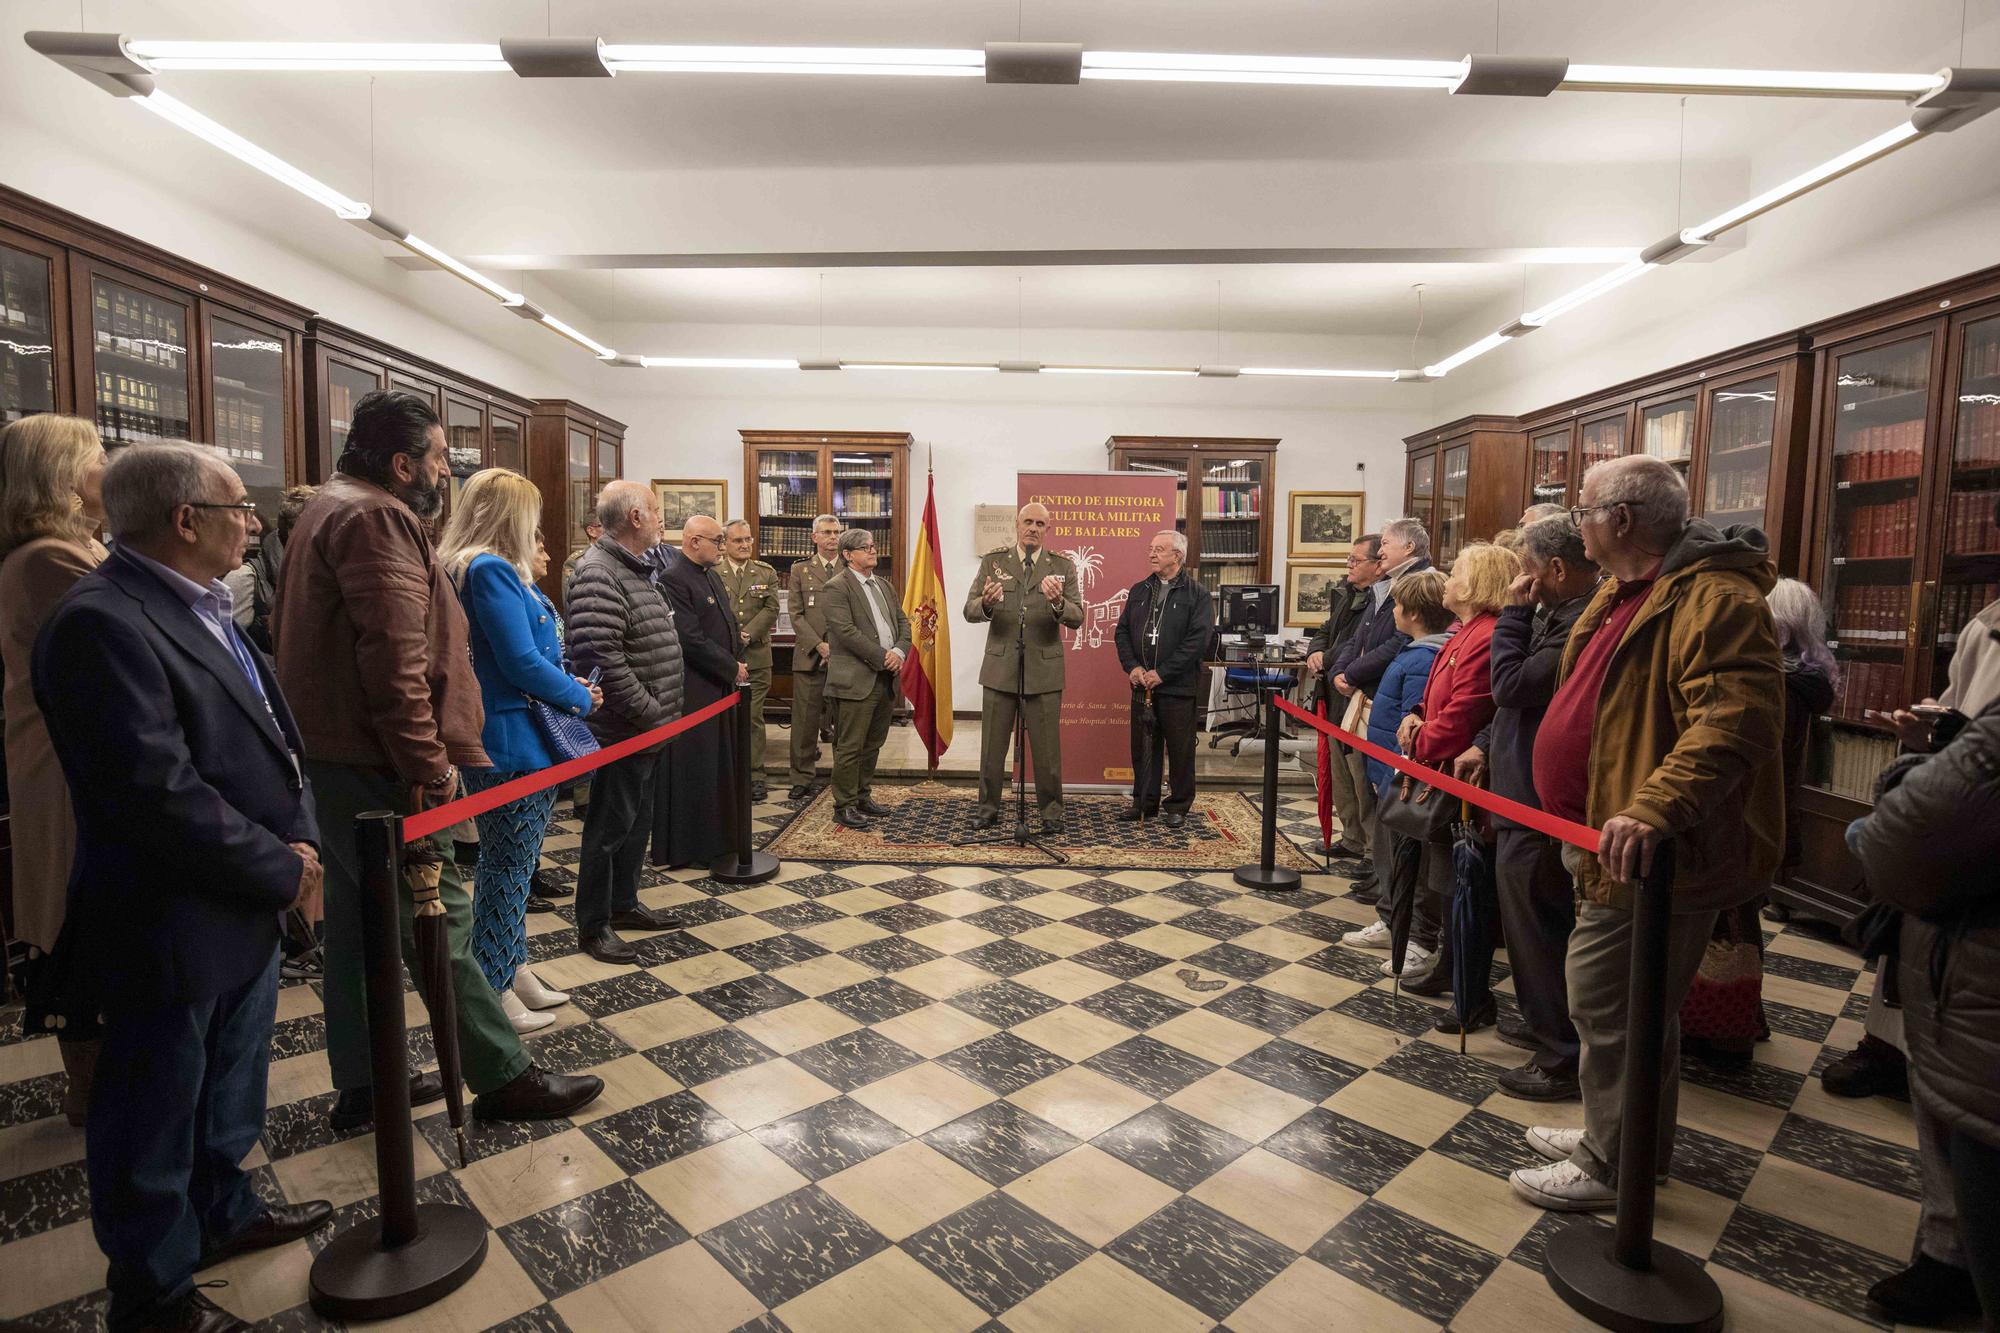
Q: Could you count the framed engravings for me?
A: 3